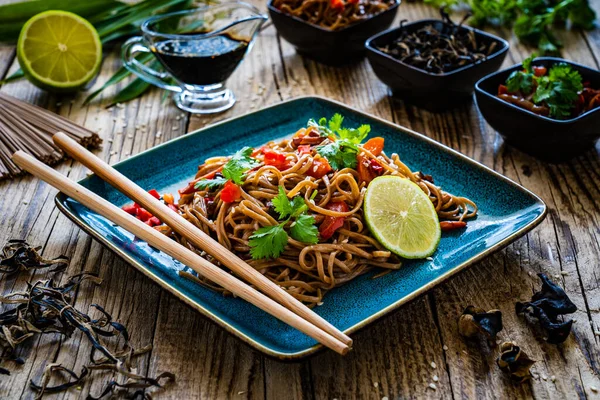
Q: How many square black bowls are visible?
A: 3